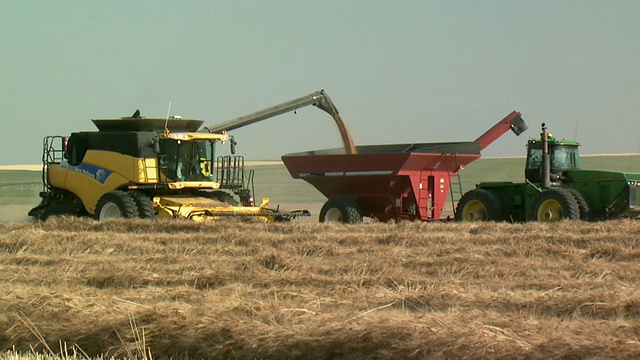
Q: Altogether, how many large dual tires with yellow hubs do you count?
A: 2